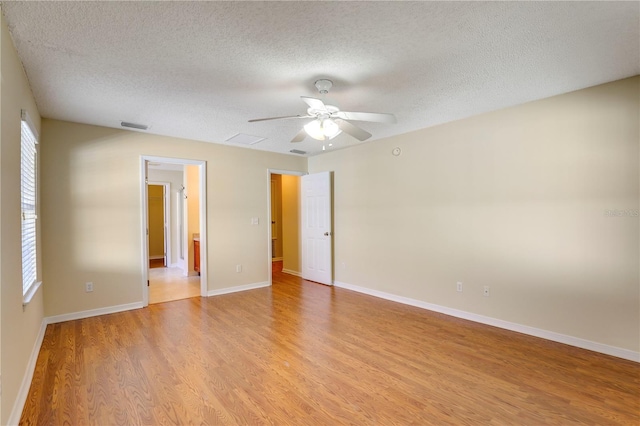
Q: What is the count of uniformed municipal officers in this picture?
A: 0